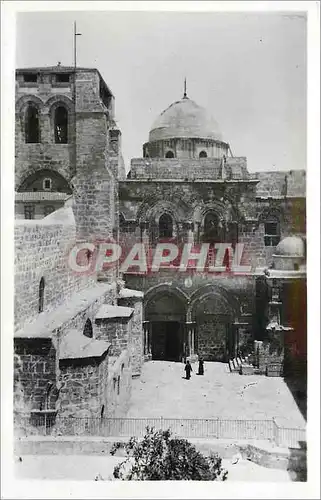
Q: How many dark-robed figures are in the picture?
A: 2